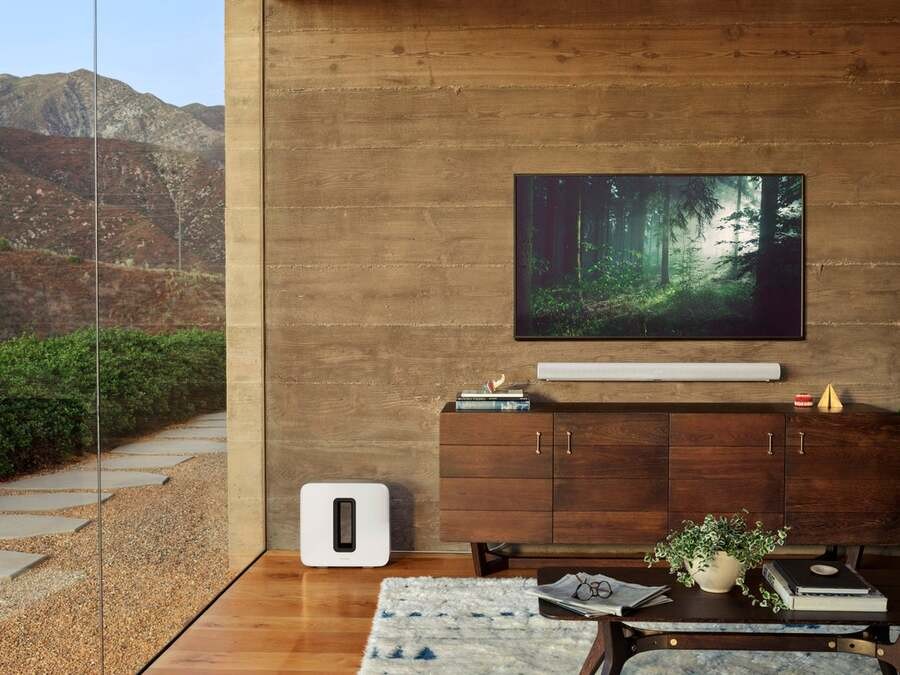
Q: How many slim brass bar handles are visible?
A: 4